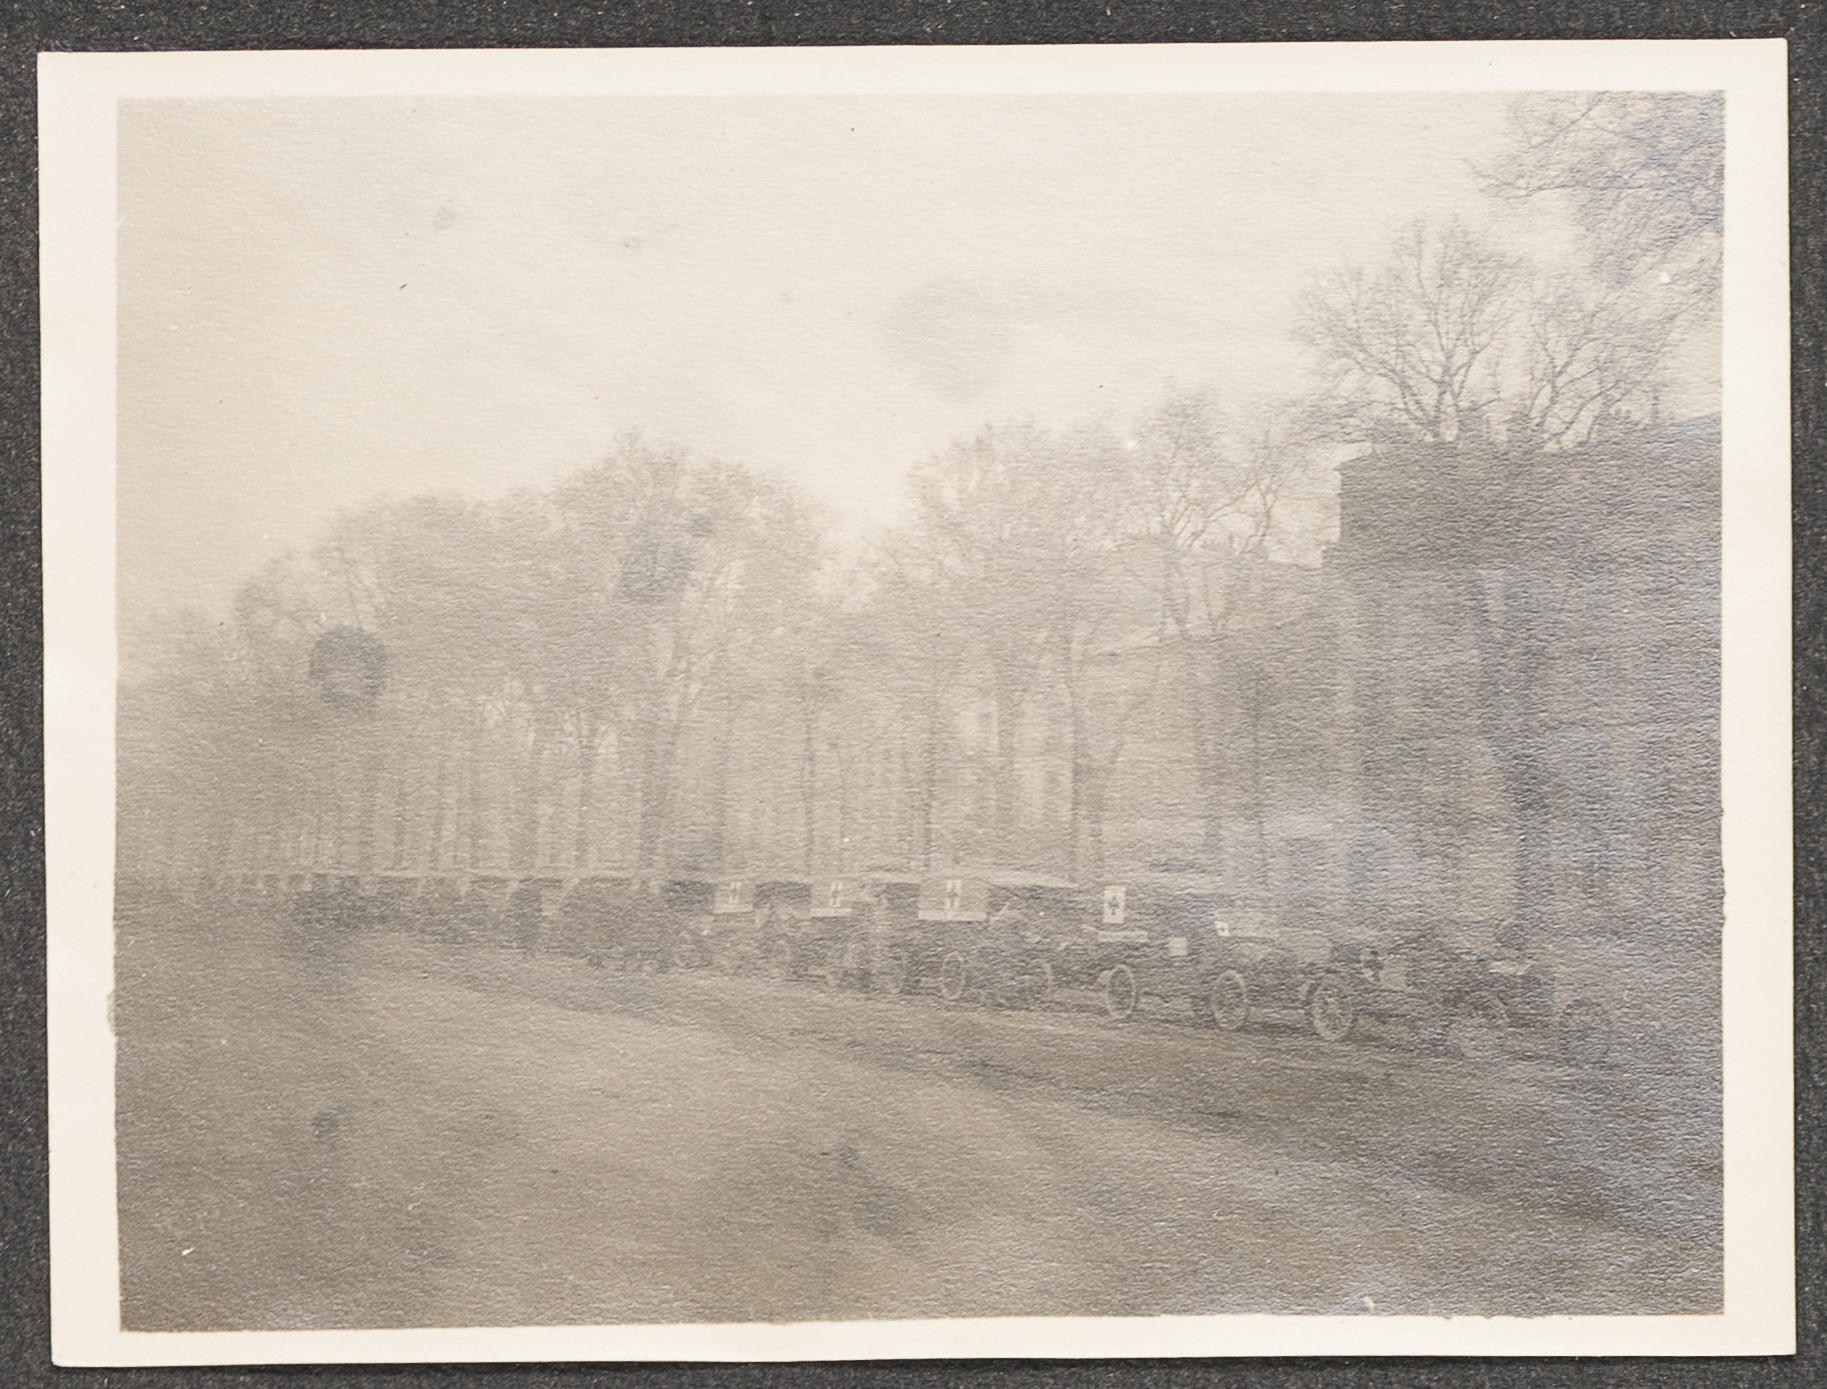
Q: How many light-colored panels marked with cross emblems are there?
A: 4